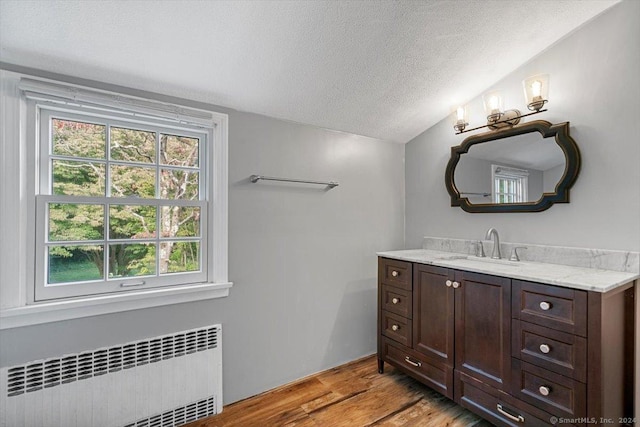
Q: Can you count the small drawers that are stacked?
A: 6